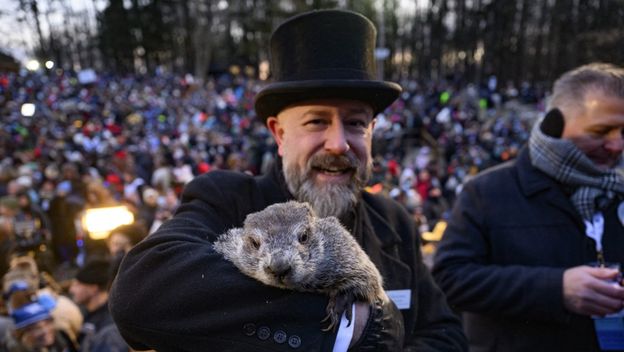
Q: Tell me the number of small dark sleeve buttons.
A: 4